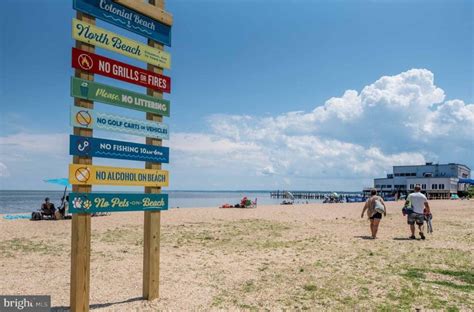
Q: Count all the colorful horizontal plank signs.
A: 8